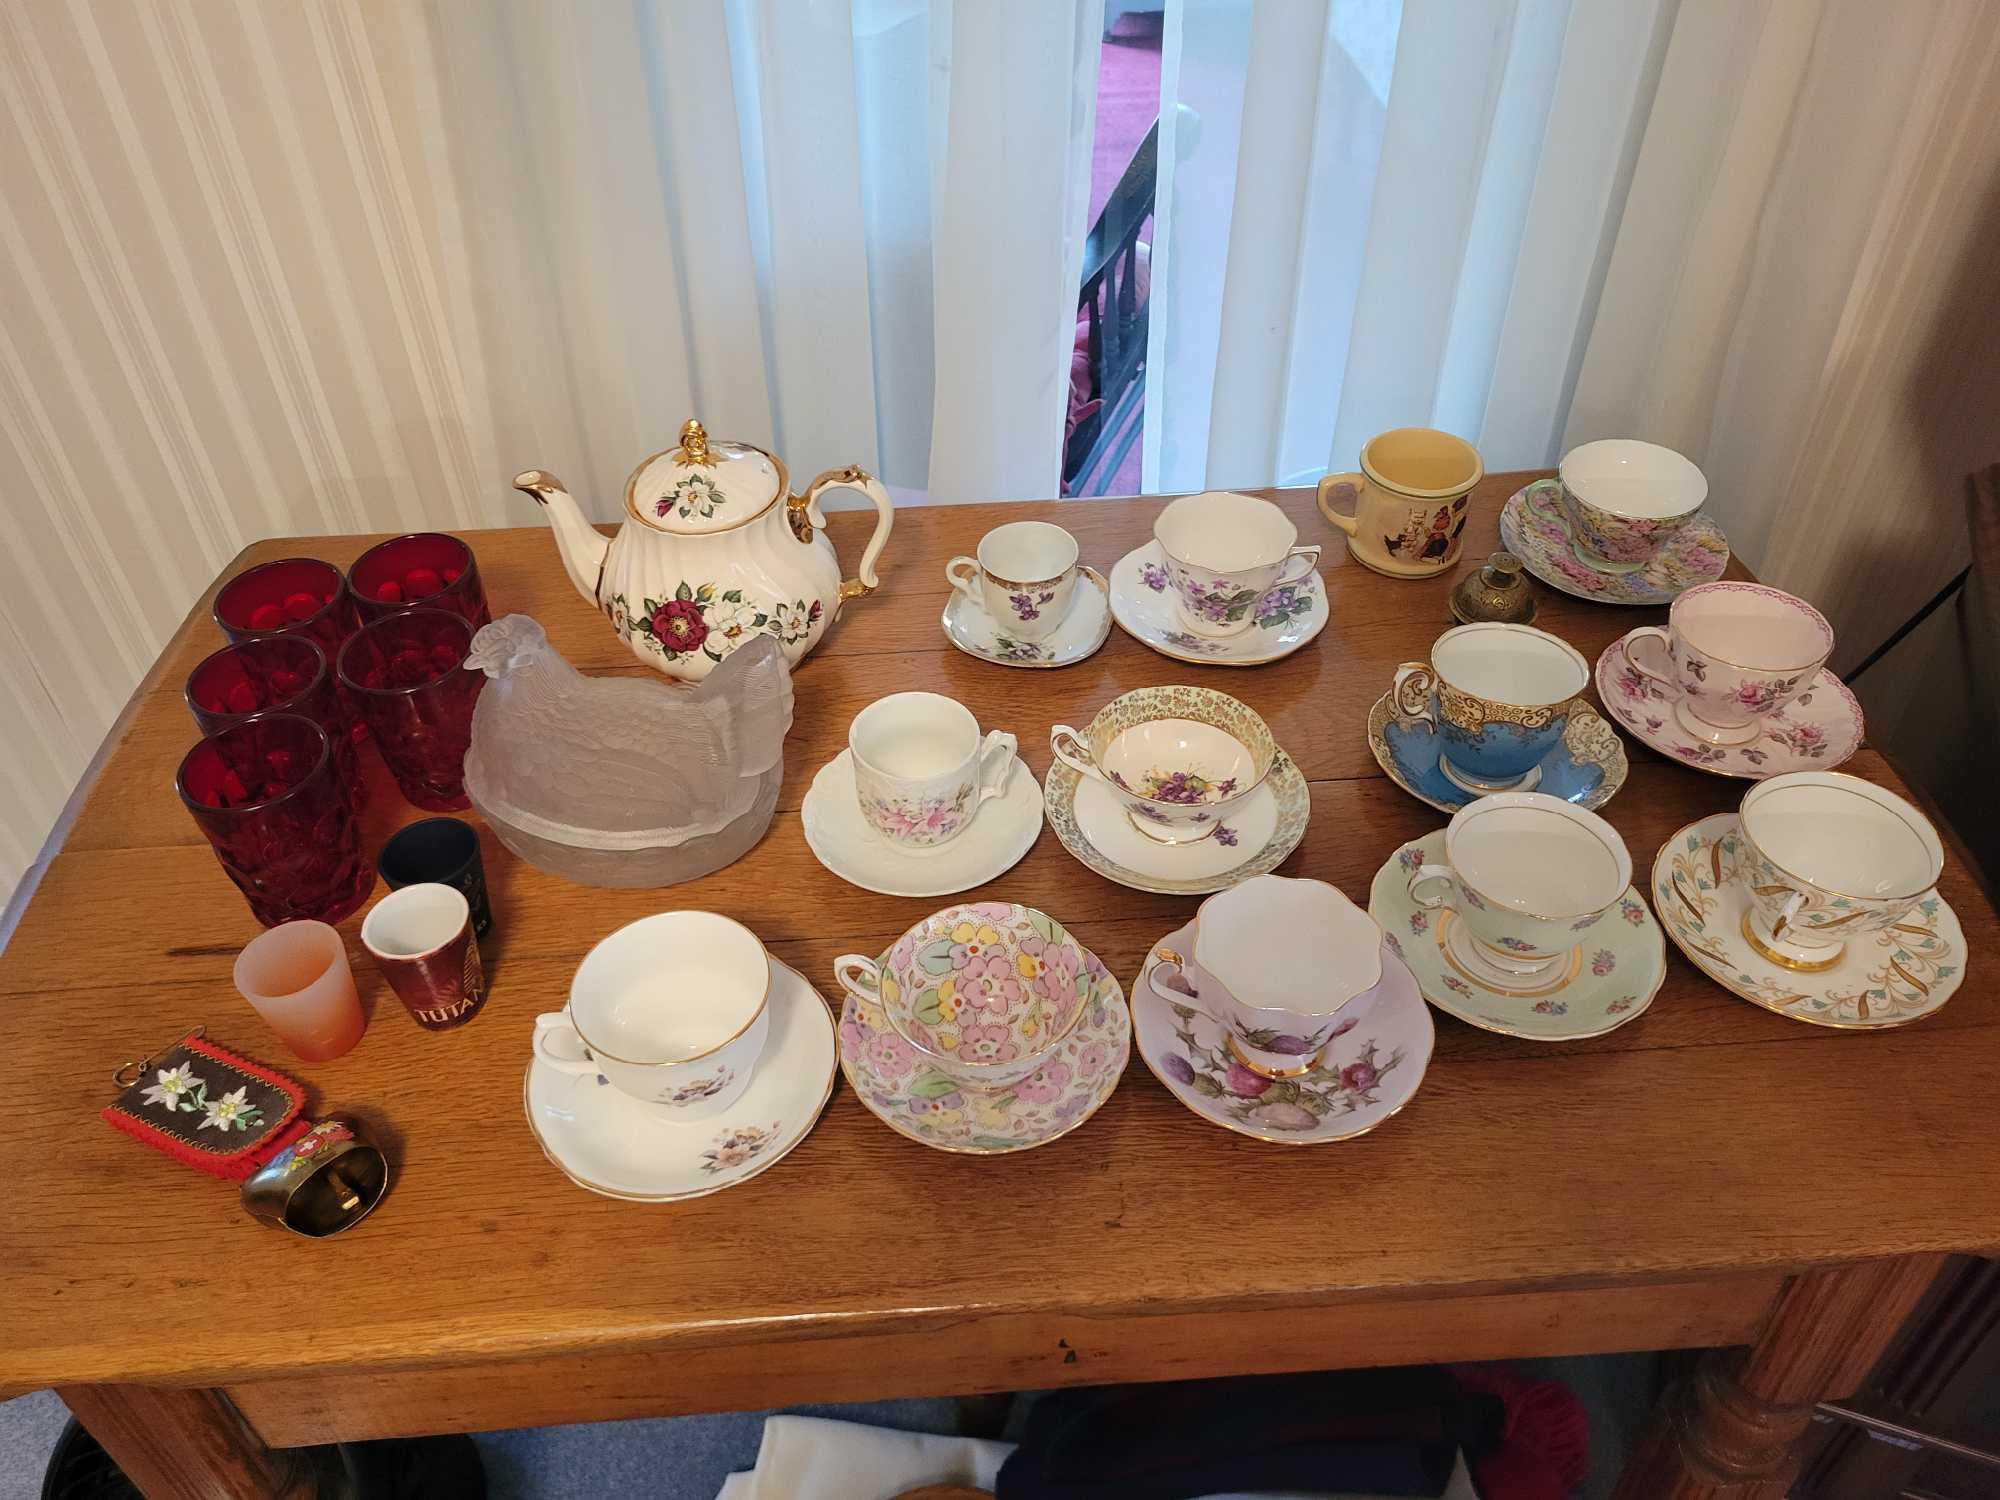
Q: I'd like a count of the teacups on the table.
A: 12